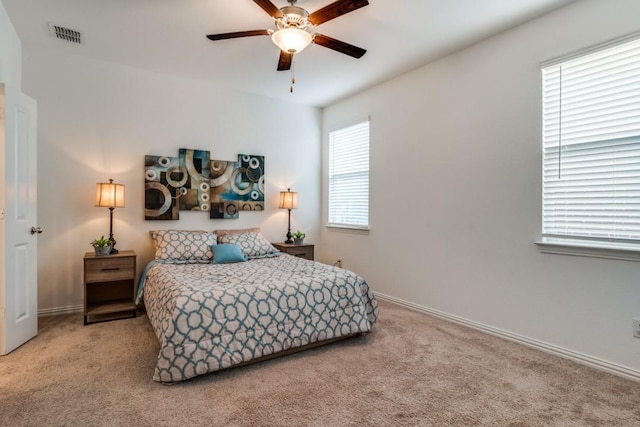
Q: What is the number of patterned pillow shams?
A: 2